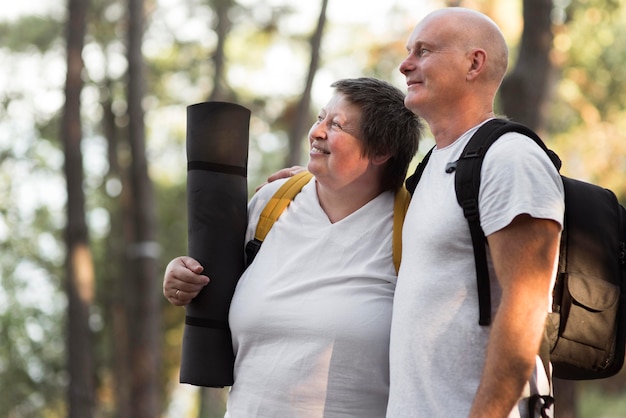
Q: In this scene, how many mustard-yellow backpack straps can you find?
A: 2